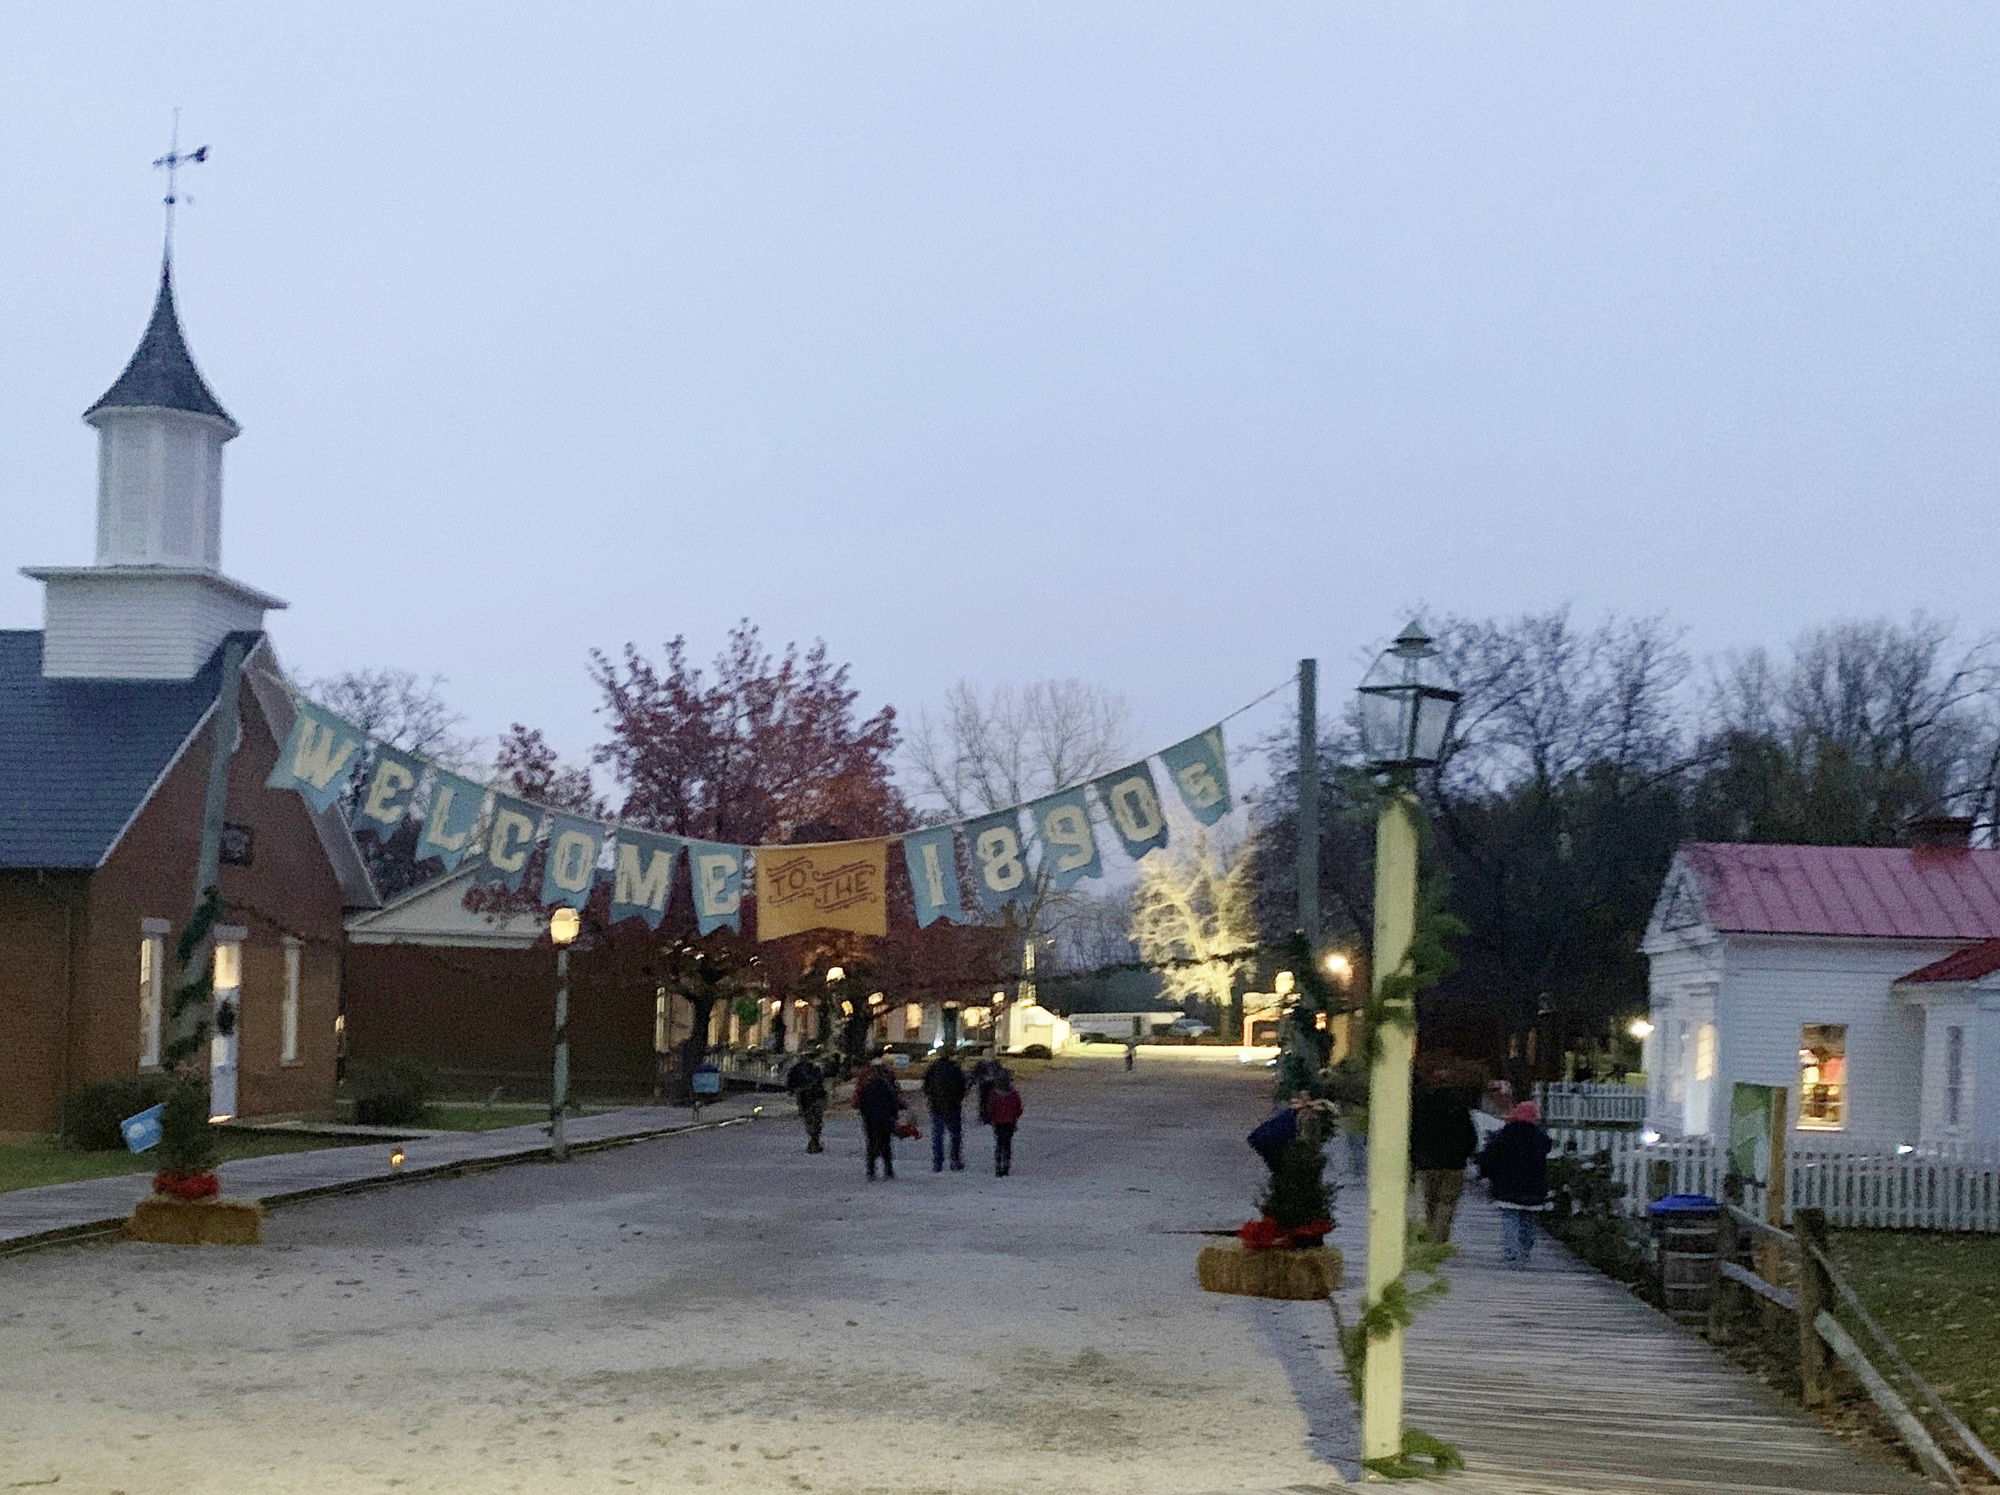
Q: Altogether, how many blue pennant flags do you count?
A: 12